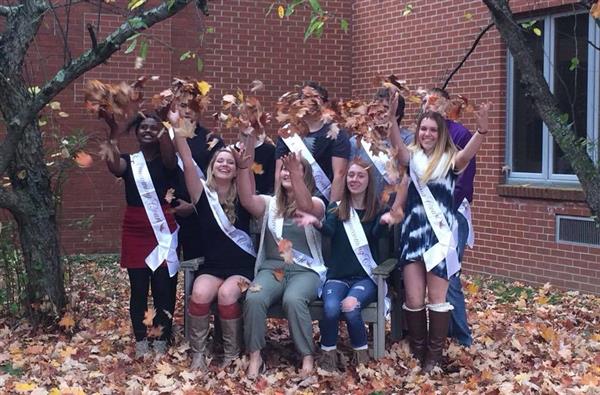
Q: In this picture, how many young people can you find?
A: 10